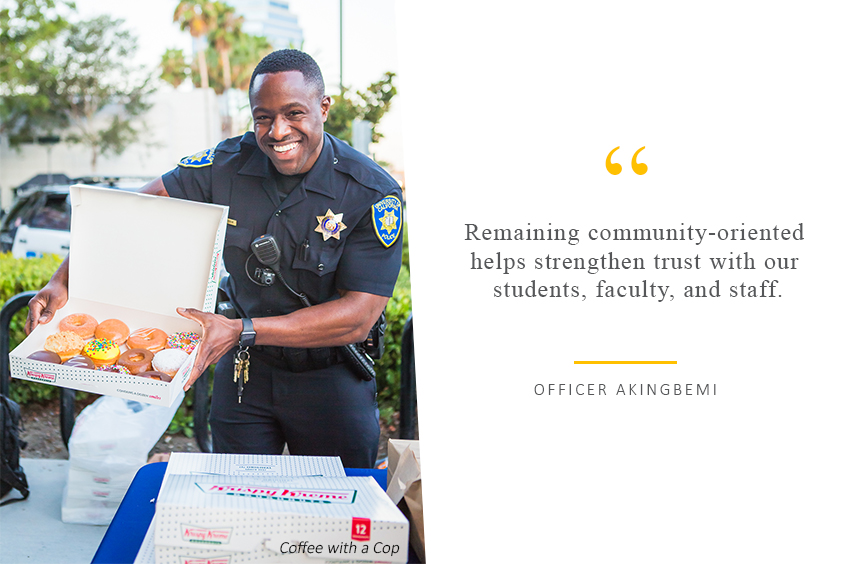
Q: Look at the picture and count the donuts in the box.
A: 12